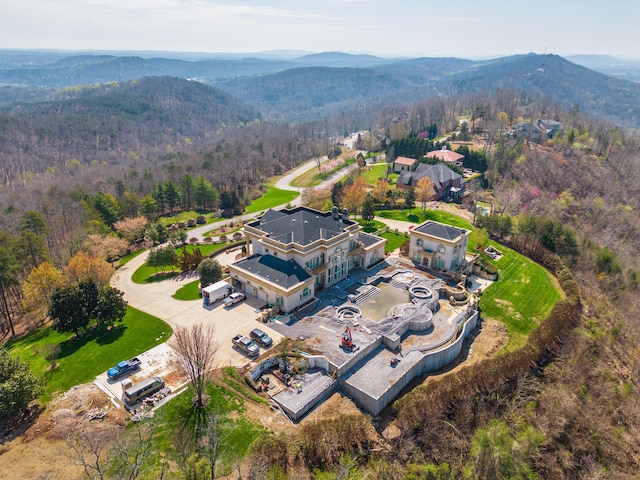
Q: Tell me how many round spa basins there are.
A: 2